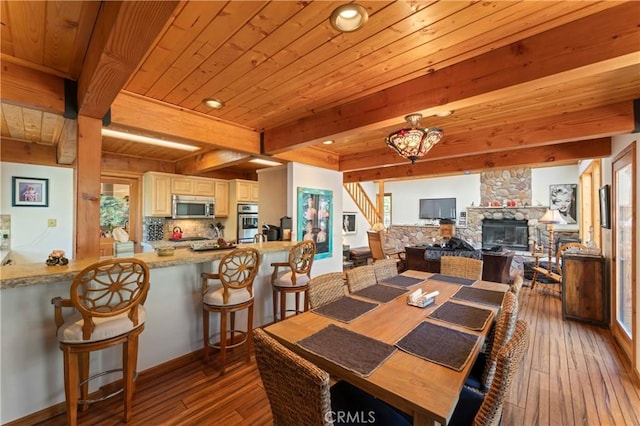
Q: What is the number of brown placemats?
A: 8